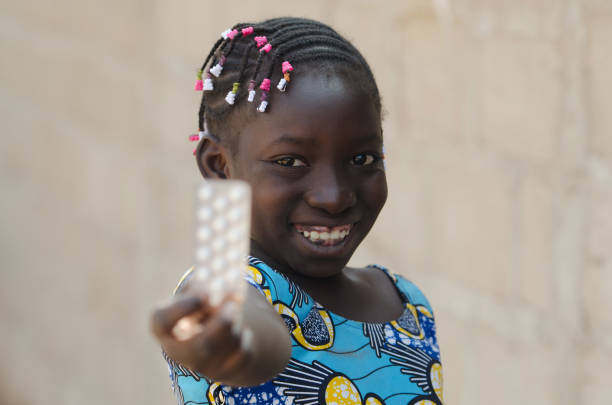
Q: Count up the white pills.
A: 15